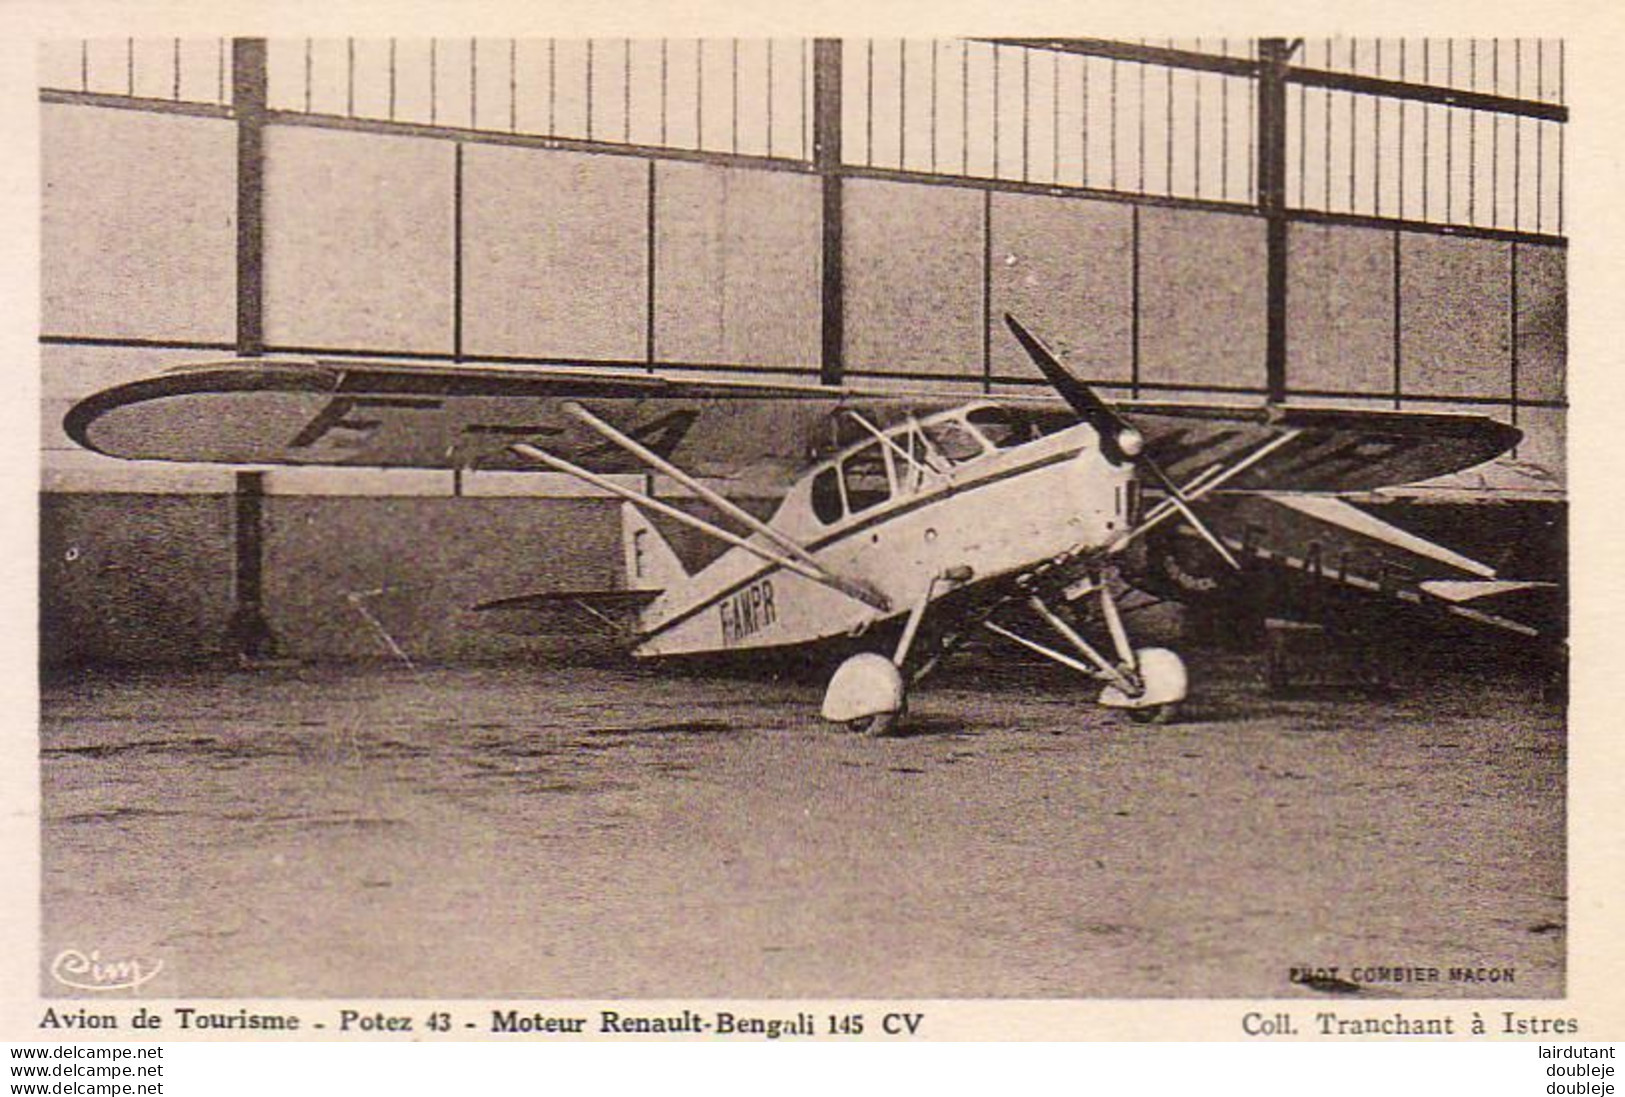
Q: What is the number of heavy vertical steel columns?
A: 3